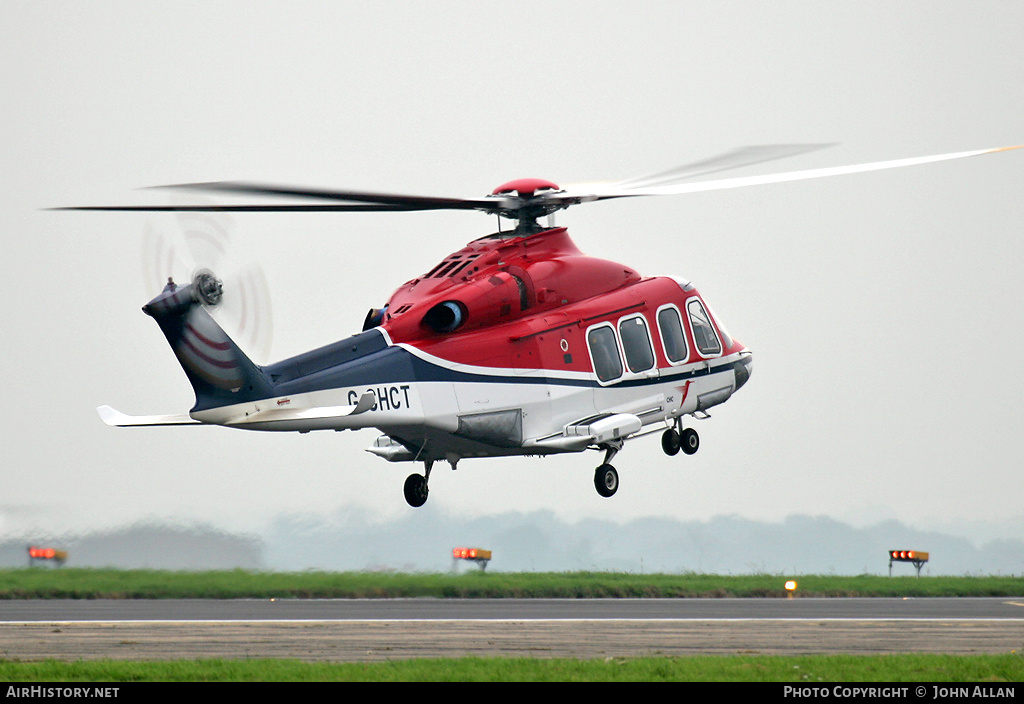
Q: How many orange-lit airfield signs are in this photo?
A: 3